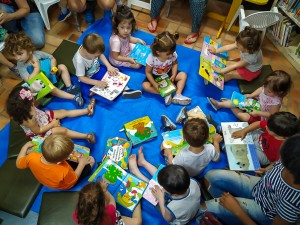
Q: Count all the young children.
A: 12